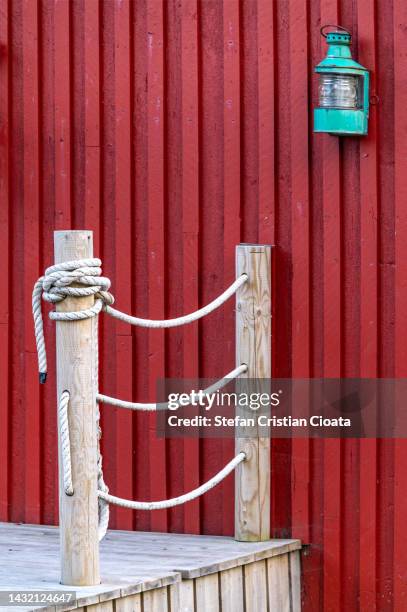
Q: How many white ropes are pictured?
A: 3